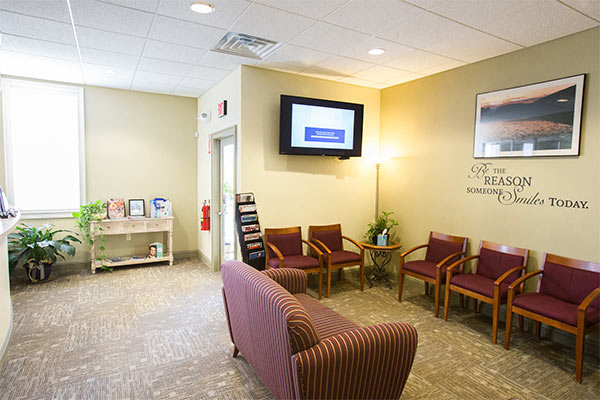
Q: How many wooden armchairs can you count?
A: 5